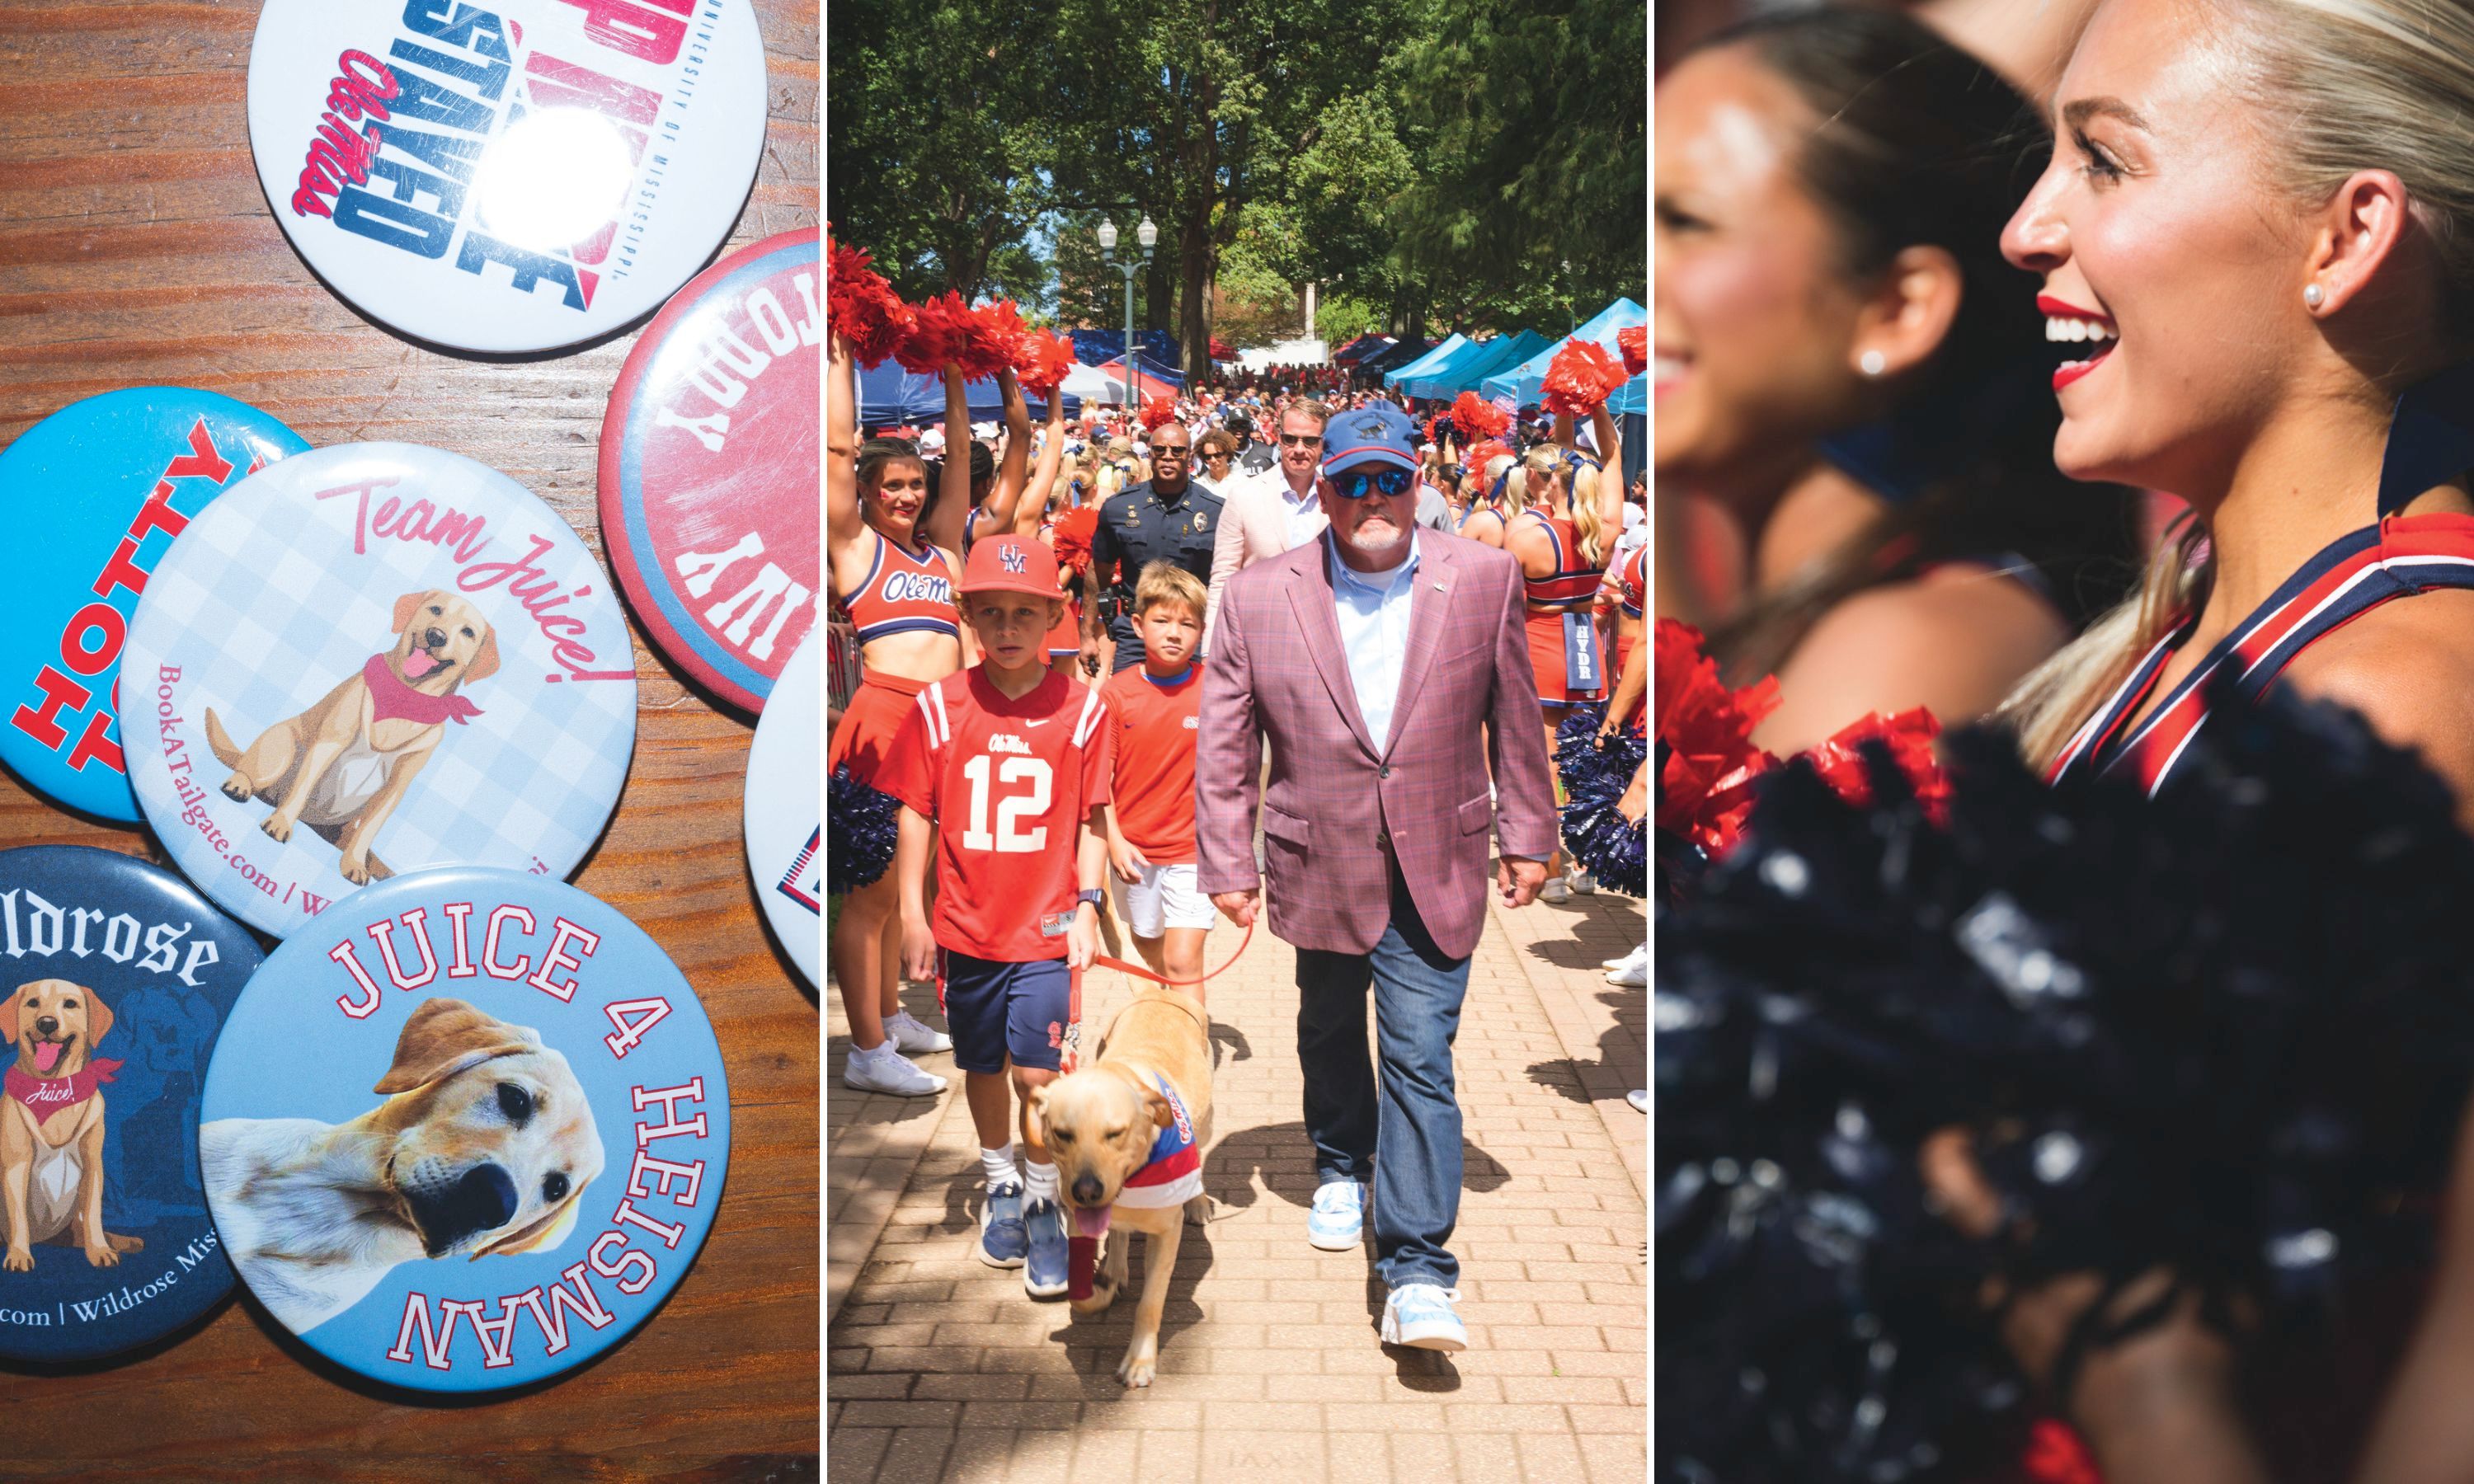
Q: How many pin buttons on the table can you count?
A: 7